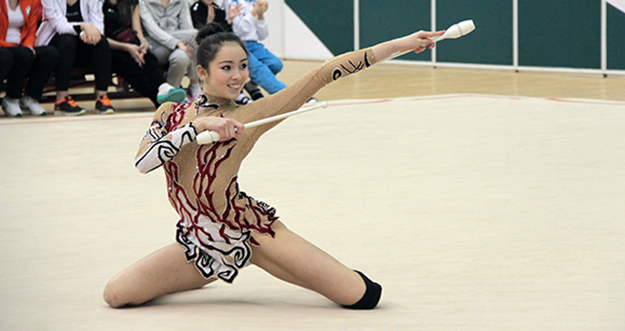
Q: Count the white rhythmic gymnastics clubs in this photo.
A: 2